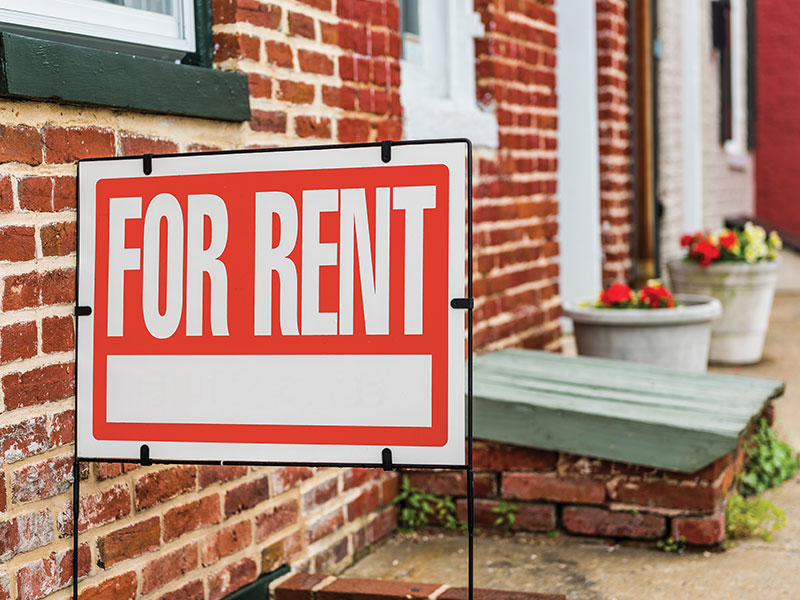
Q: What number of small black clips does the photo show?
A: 6